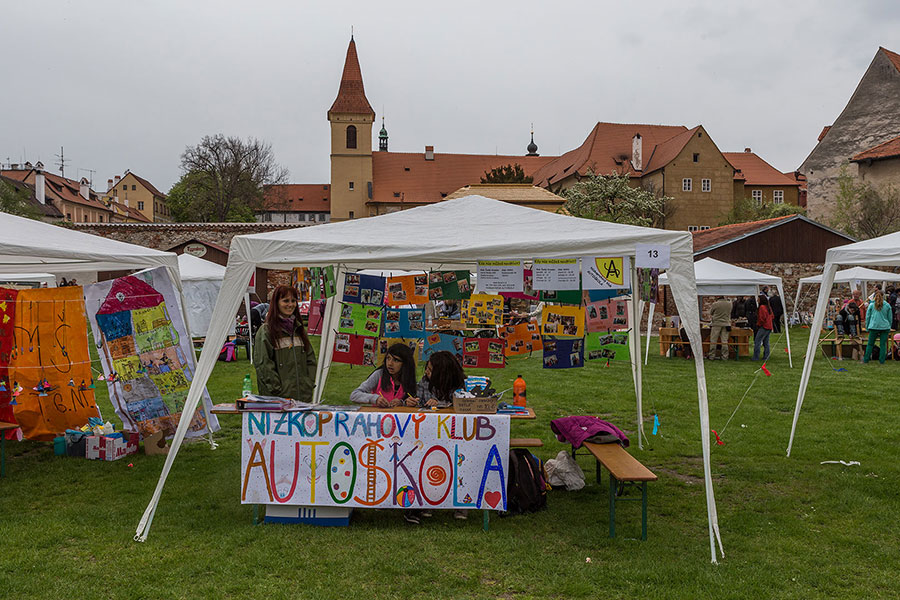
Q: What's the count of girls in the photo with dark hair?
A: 2